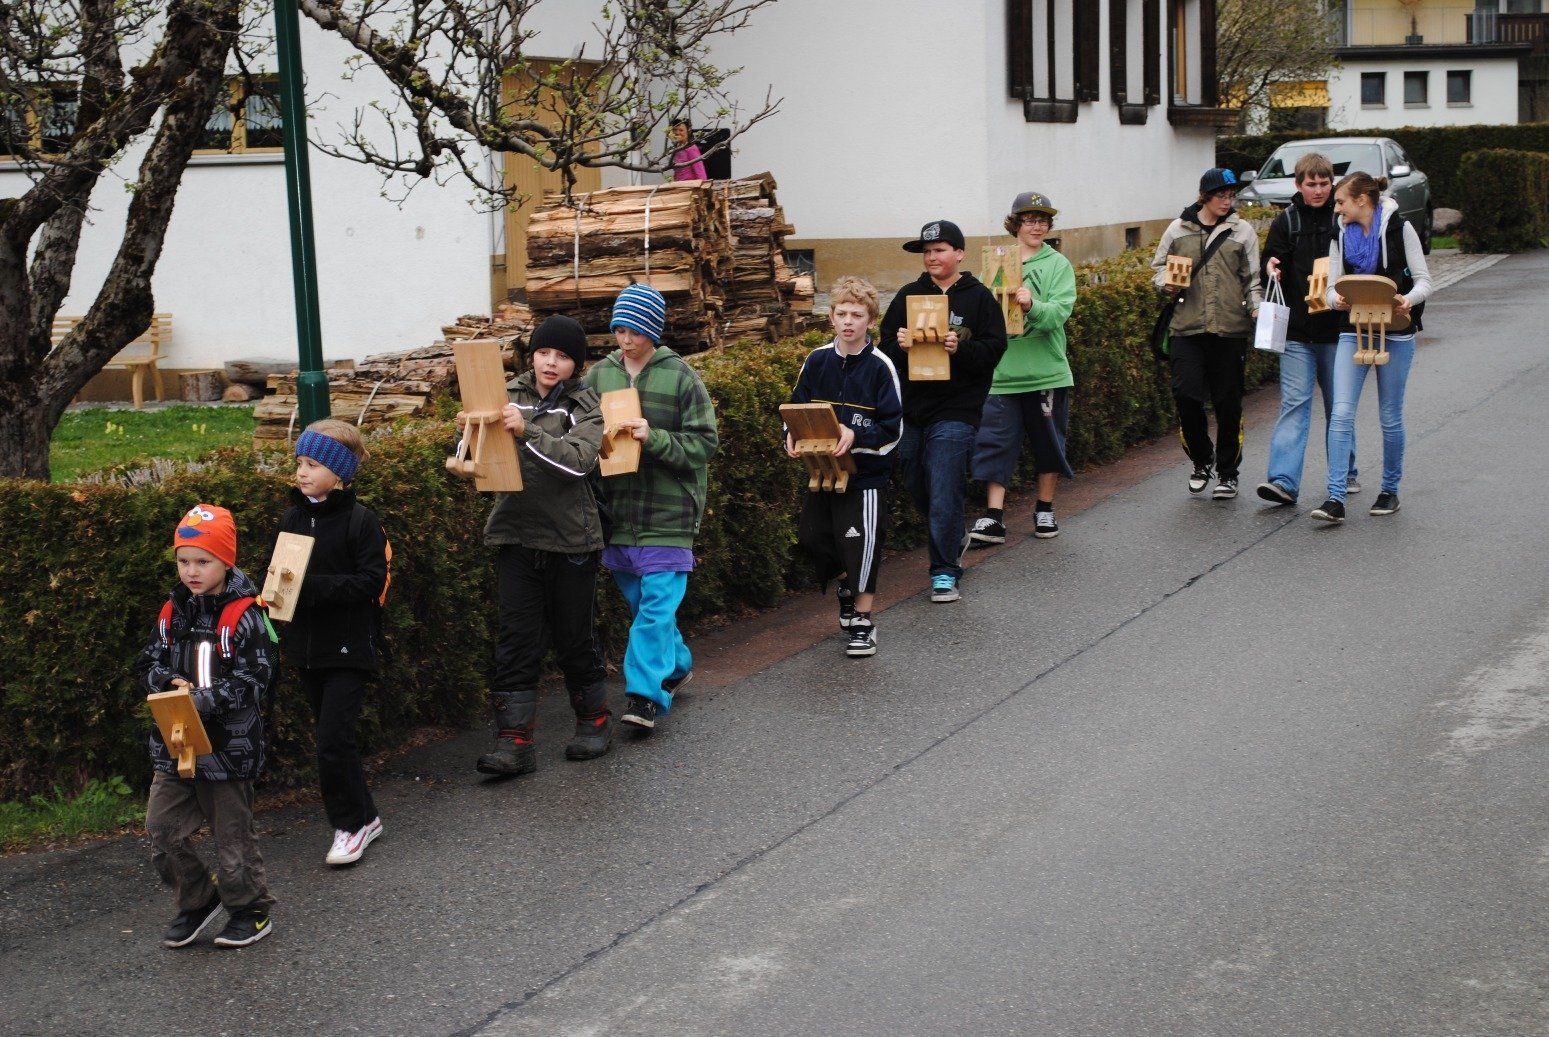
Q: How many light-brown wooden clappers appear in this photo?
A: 10